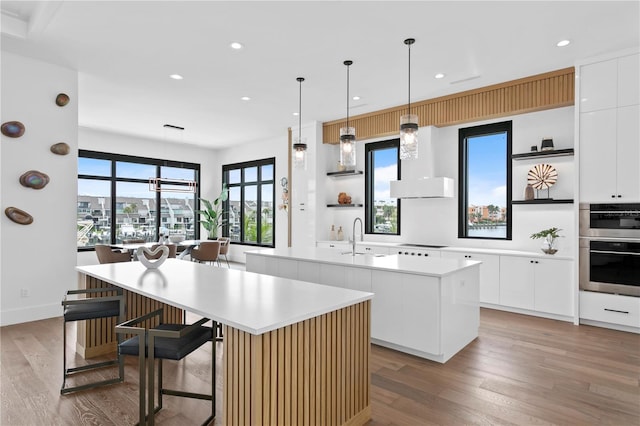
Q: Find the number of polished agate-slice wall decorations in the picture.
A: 5